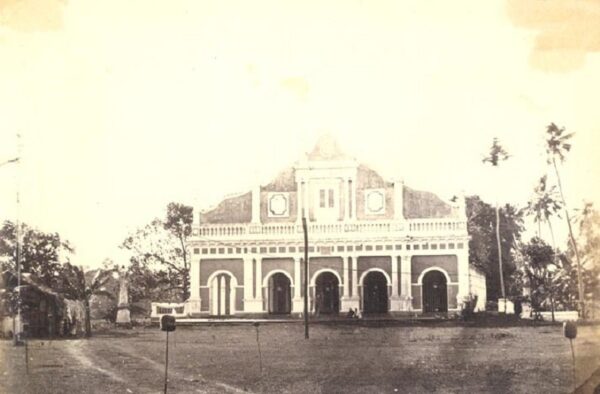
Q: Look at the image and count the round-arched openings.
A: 5